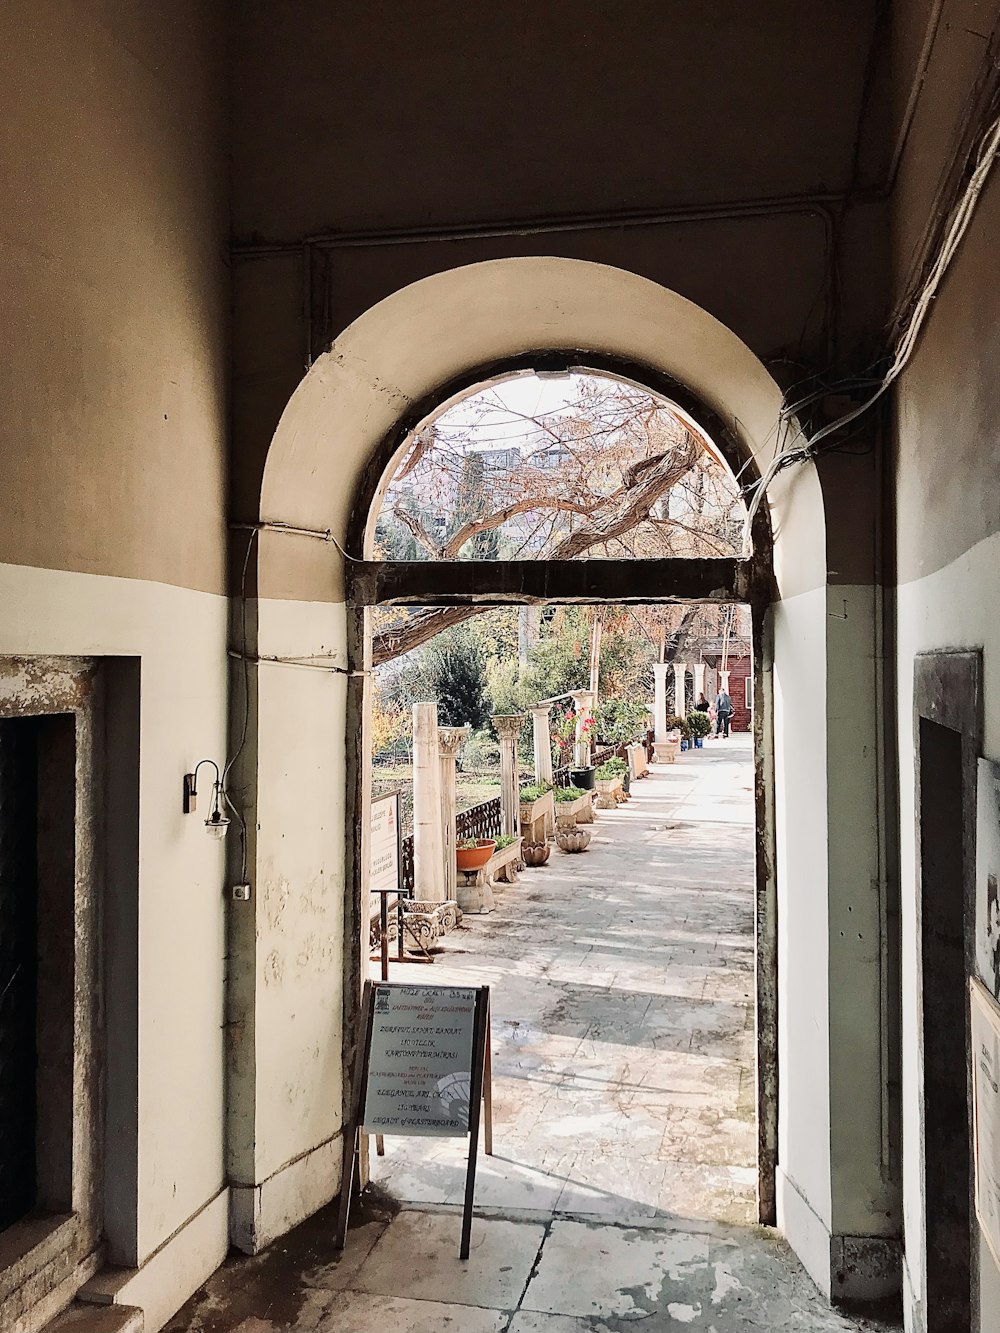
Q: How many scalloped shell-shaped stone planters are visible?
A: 2